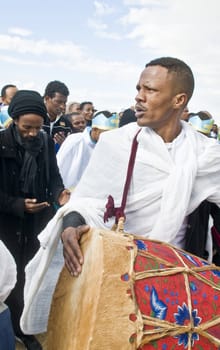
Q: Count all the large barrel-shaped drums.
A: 1